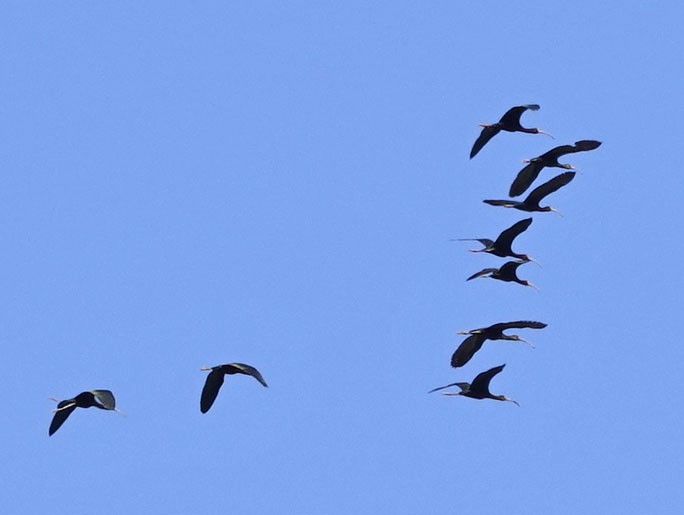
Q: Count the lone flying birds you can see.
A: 2